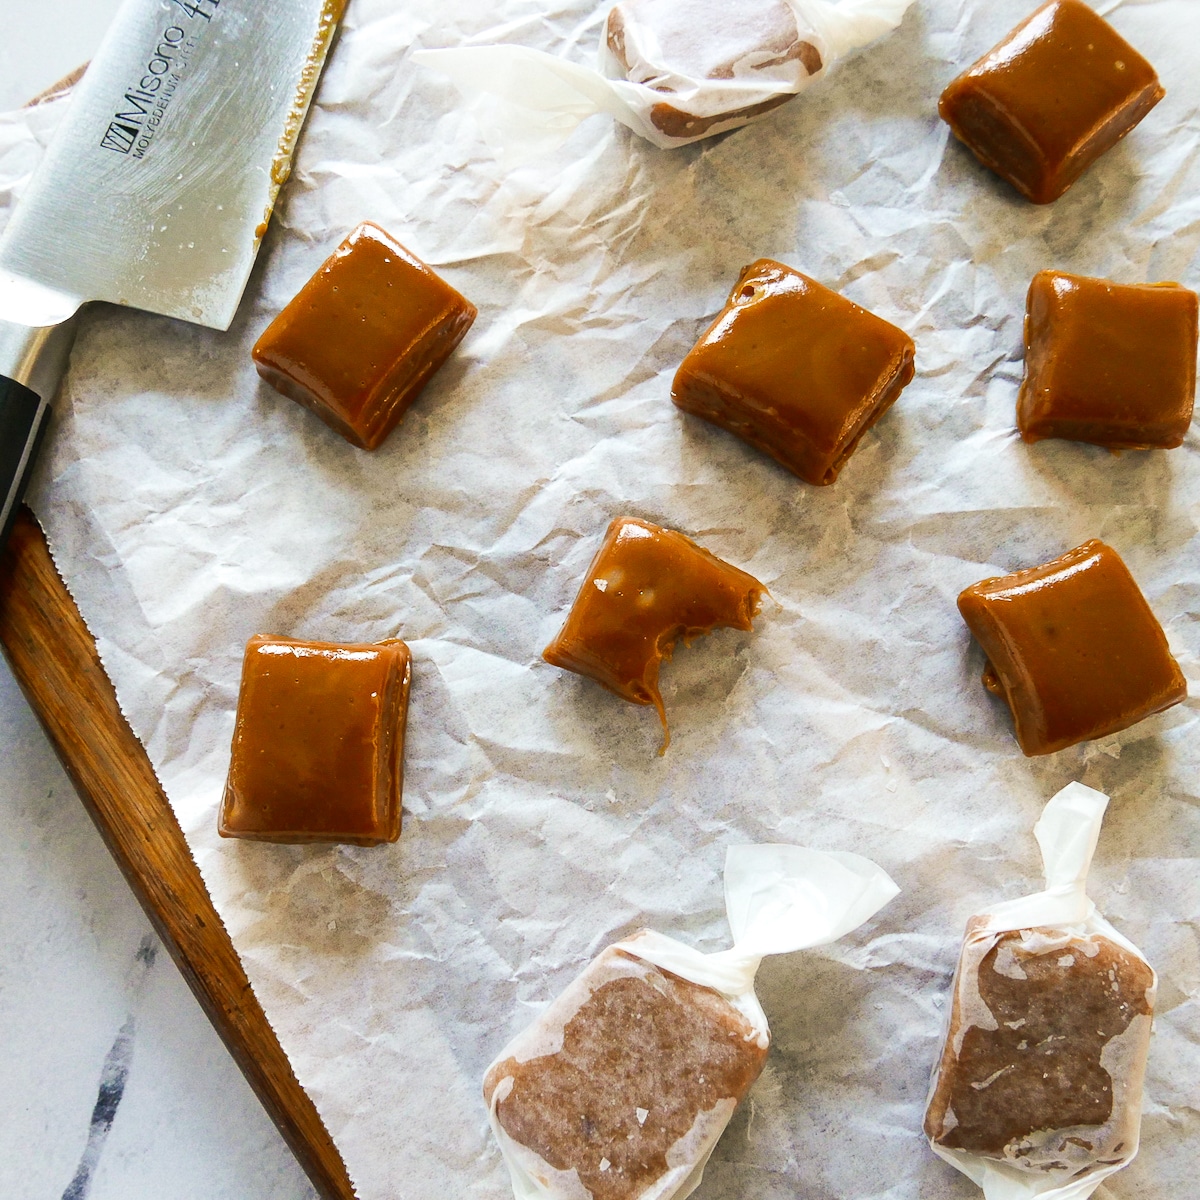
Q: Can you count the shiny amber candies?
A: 7